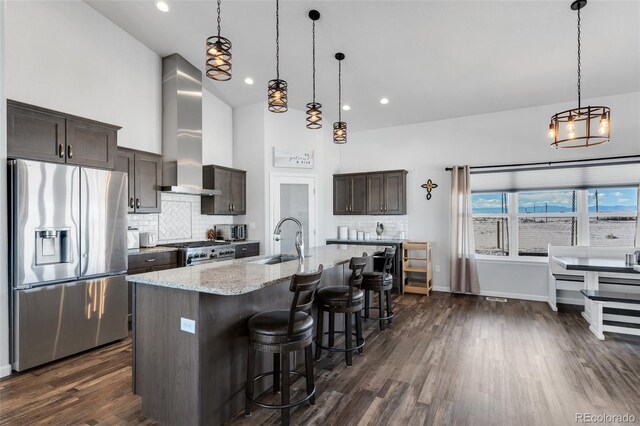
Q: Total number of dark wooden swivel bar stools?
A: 3